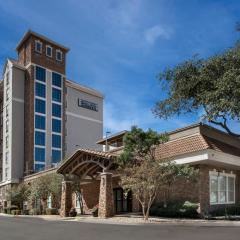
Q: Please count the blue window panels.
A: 13